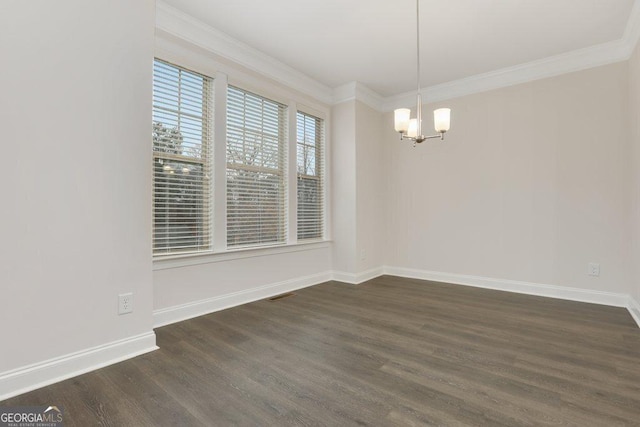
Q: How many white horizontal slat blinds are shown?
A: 3